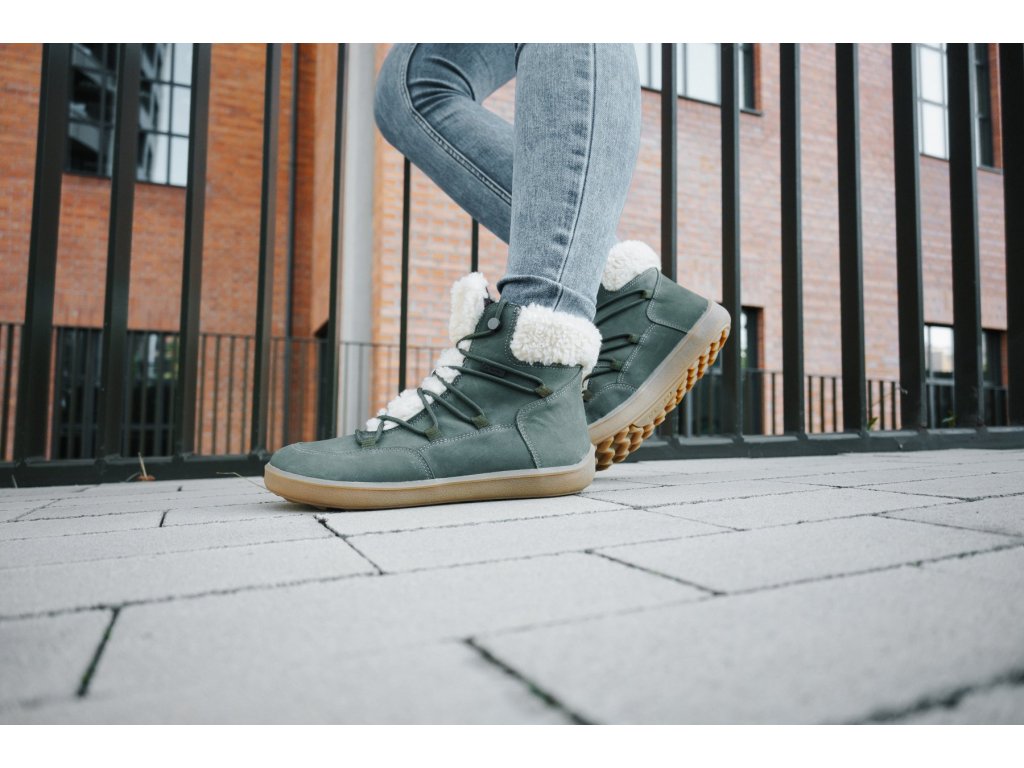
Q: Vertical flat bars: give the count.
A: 14